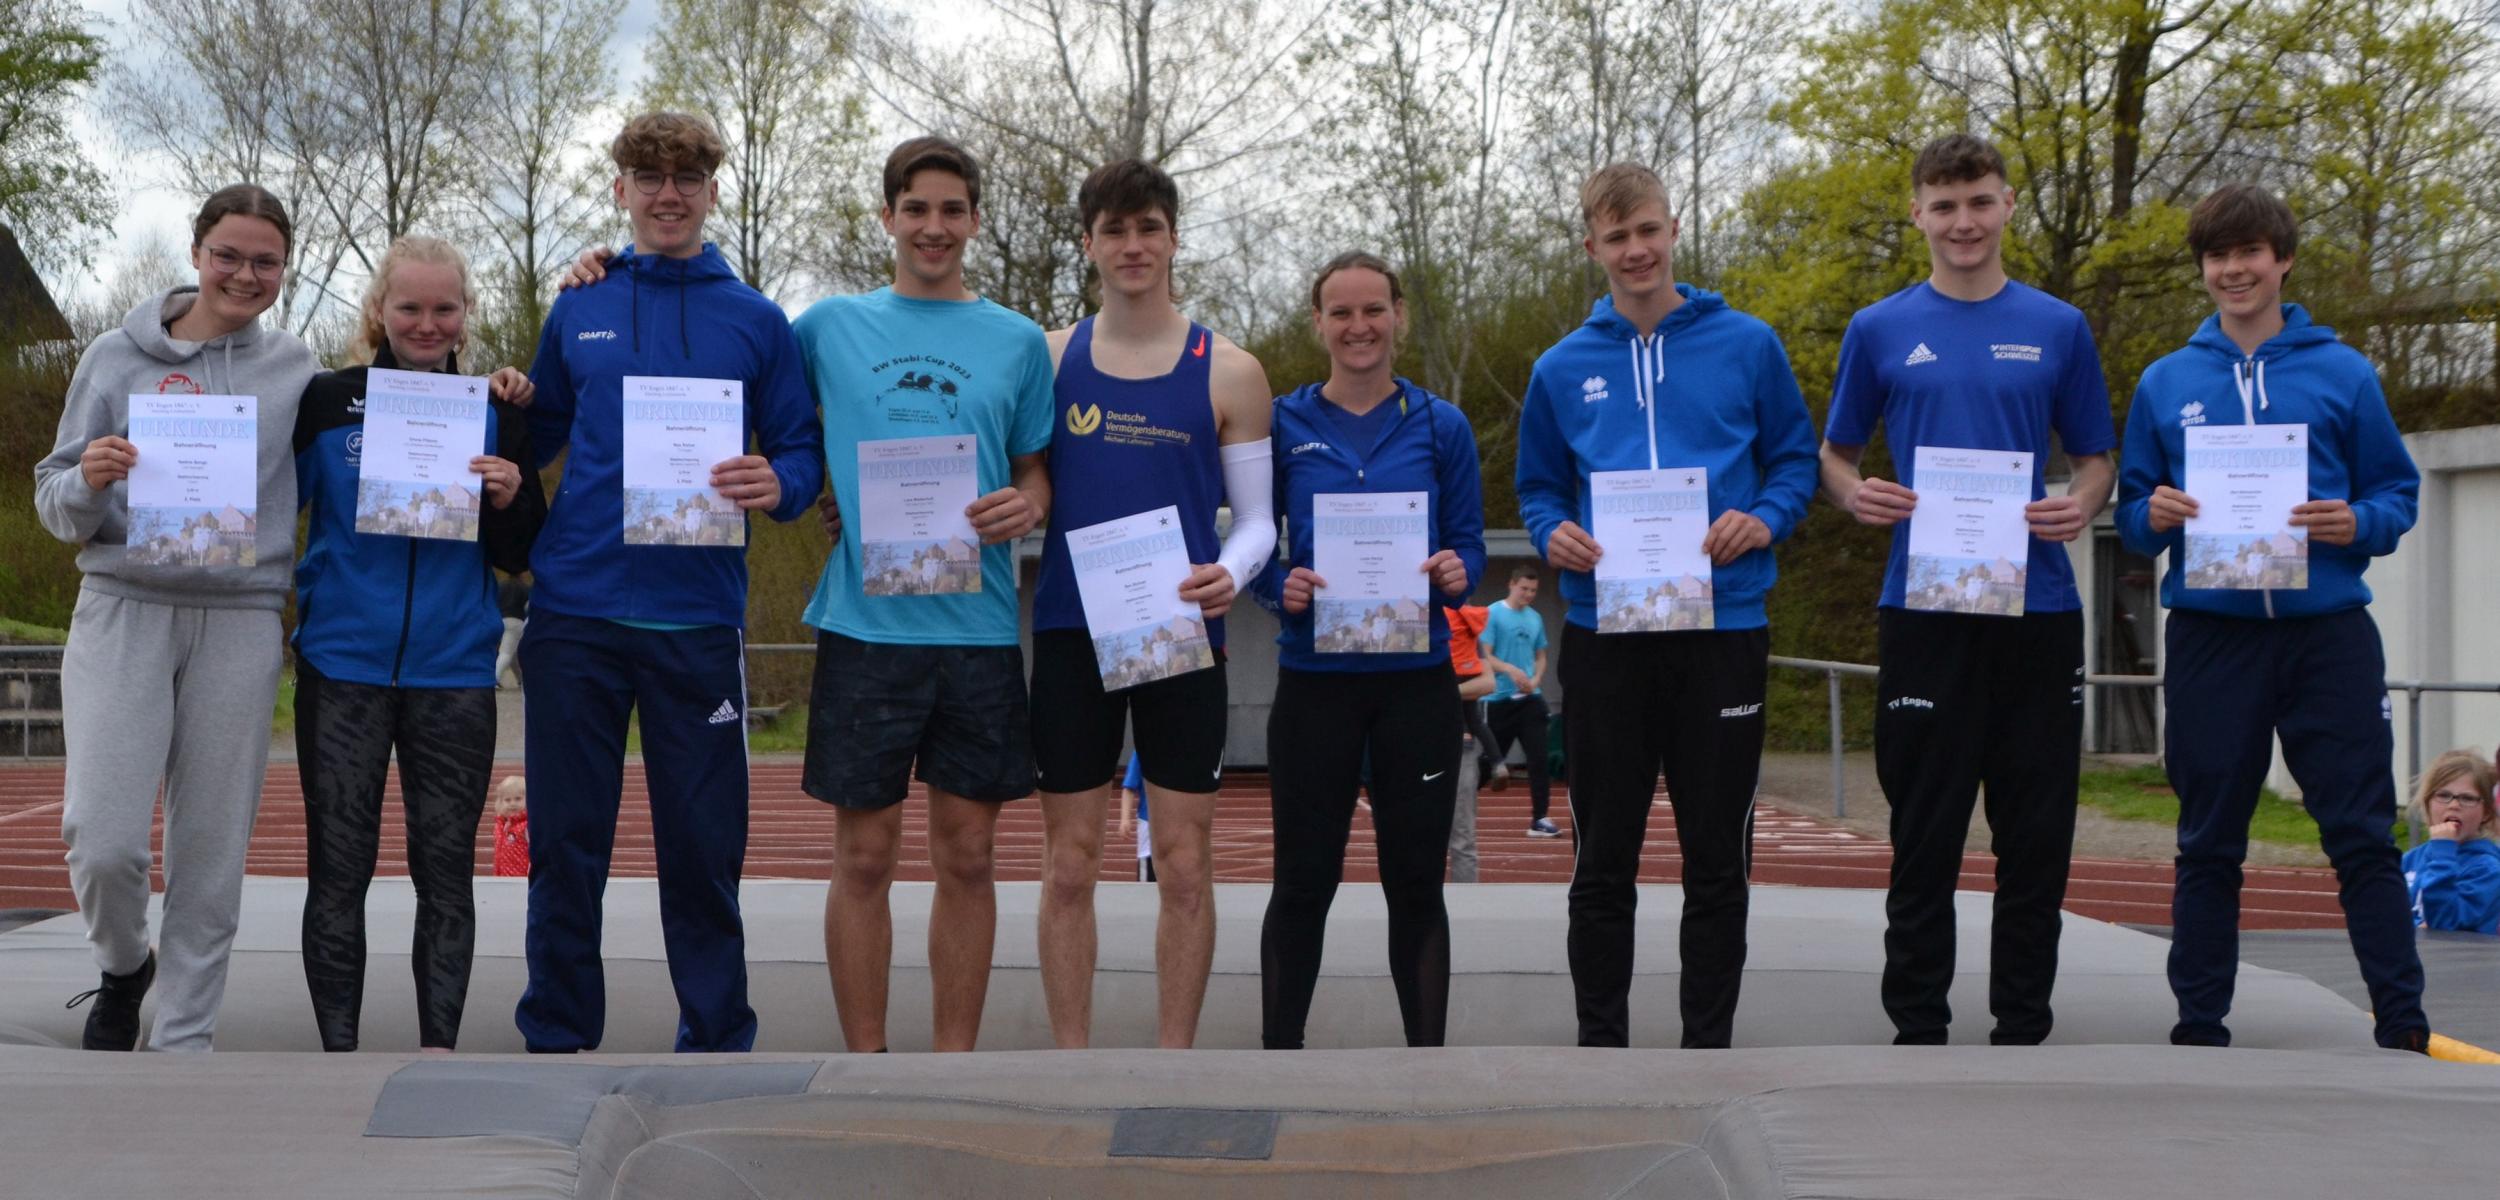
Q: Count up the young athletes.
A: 9